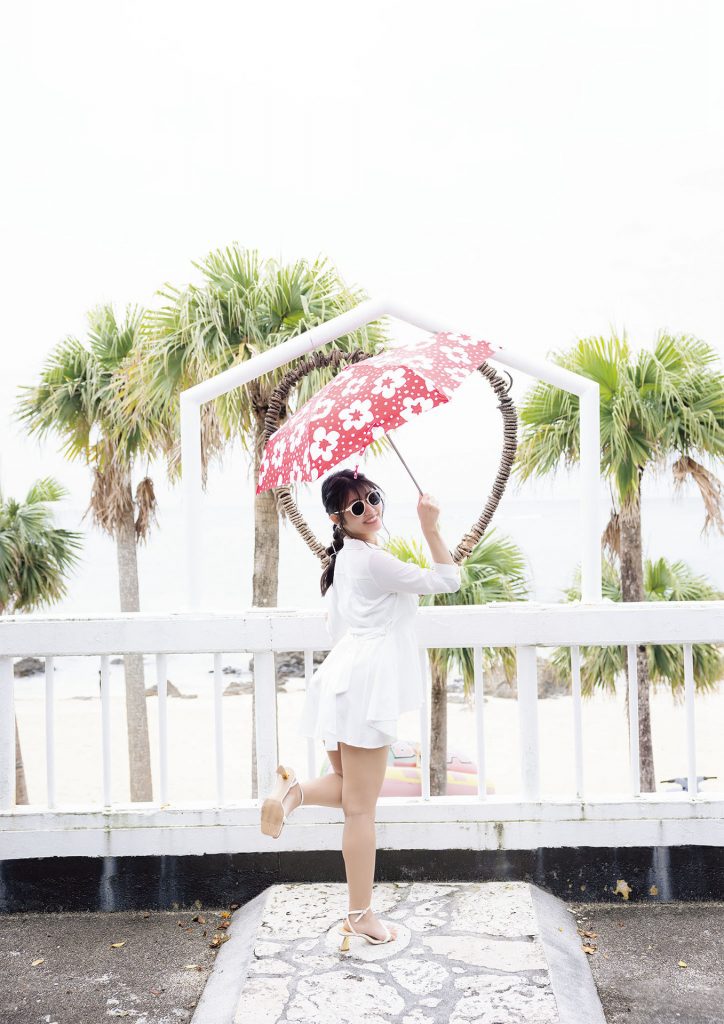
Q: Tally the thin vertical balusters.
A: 10